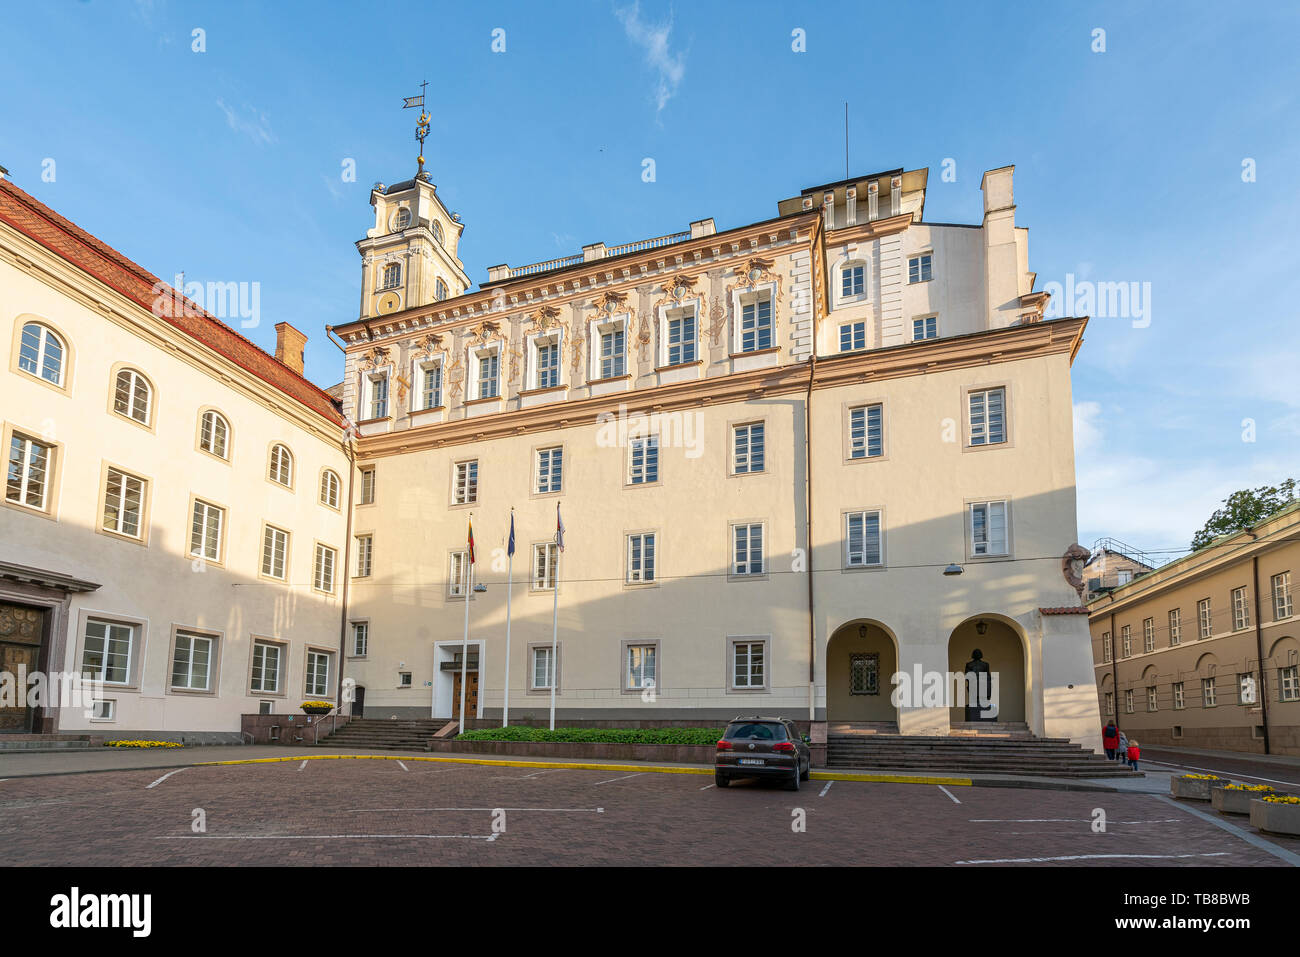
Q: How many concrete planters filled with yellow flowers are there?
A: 3